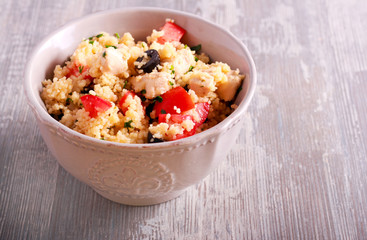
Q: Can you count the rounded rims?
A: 1